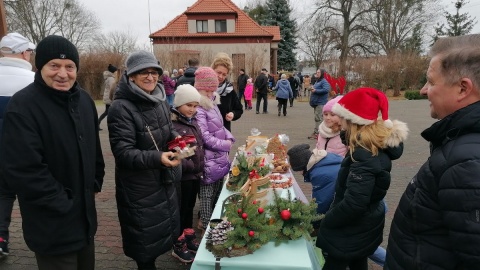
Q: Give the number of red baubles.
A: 6